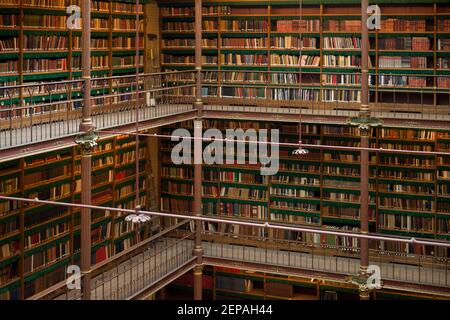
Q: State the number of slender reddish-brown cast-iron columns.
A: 3